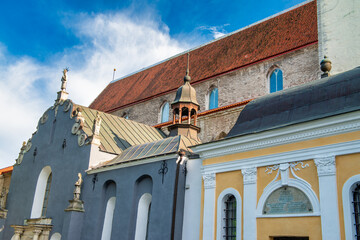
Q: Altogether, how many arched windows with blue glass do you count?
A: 3